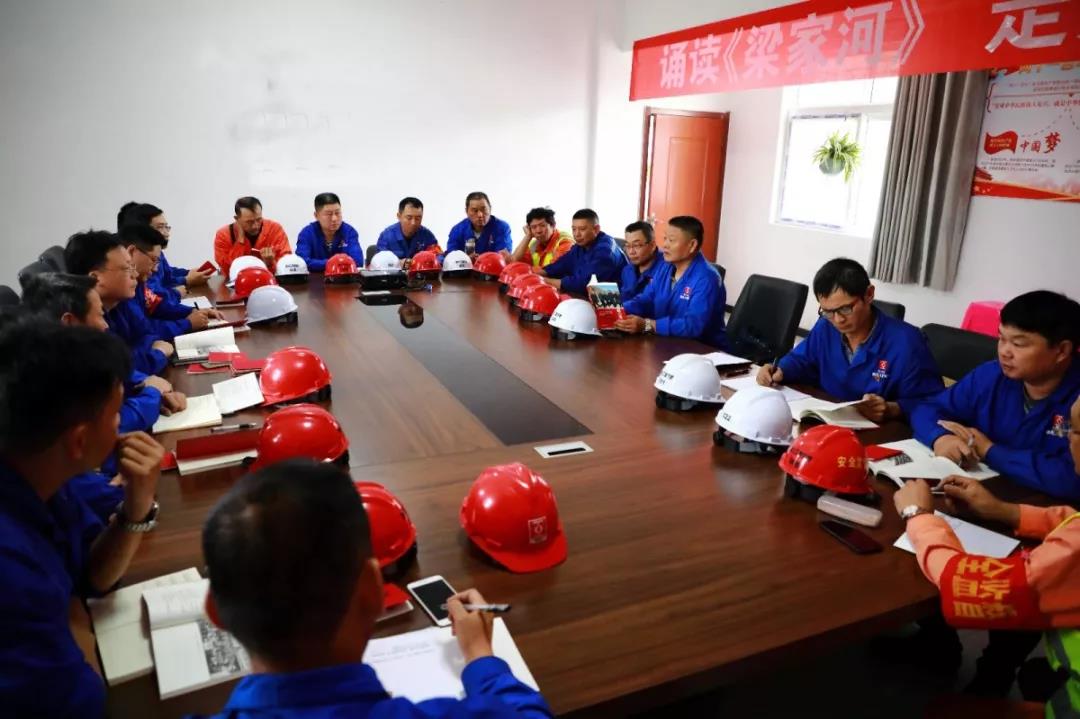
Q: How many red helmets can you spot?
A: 12